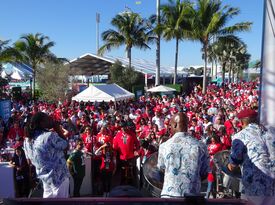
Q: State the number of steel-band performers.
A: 3